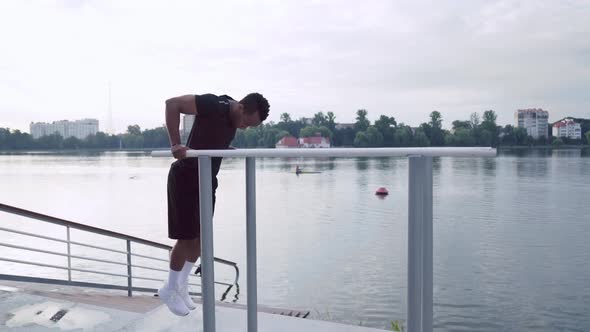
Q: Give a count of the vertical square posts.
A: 4